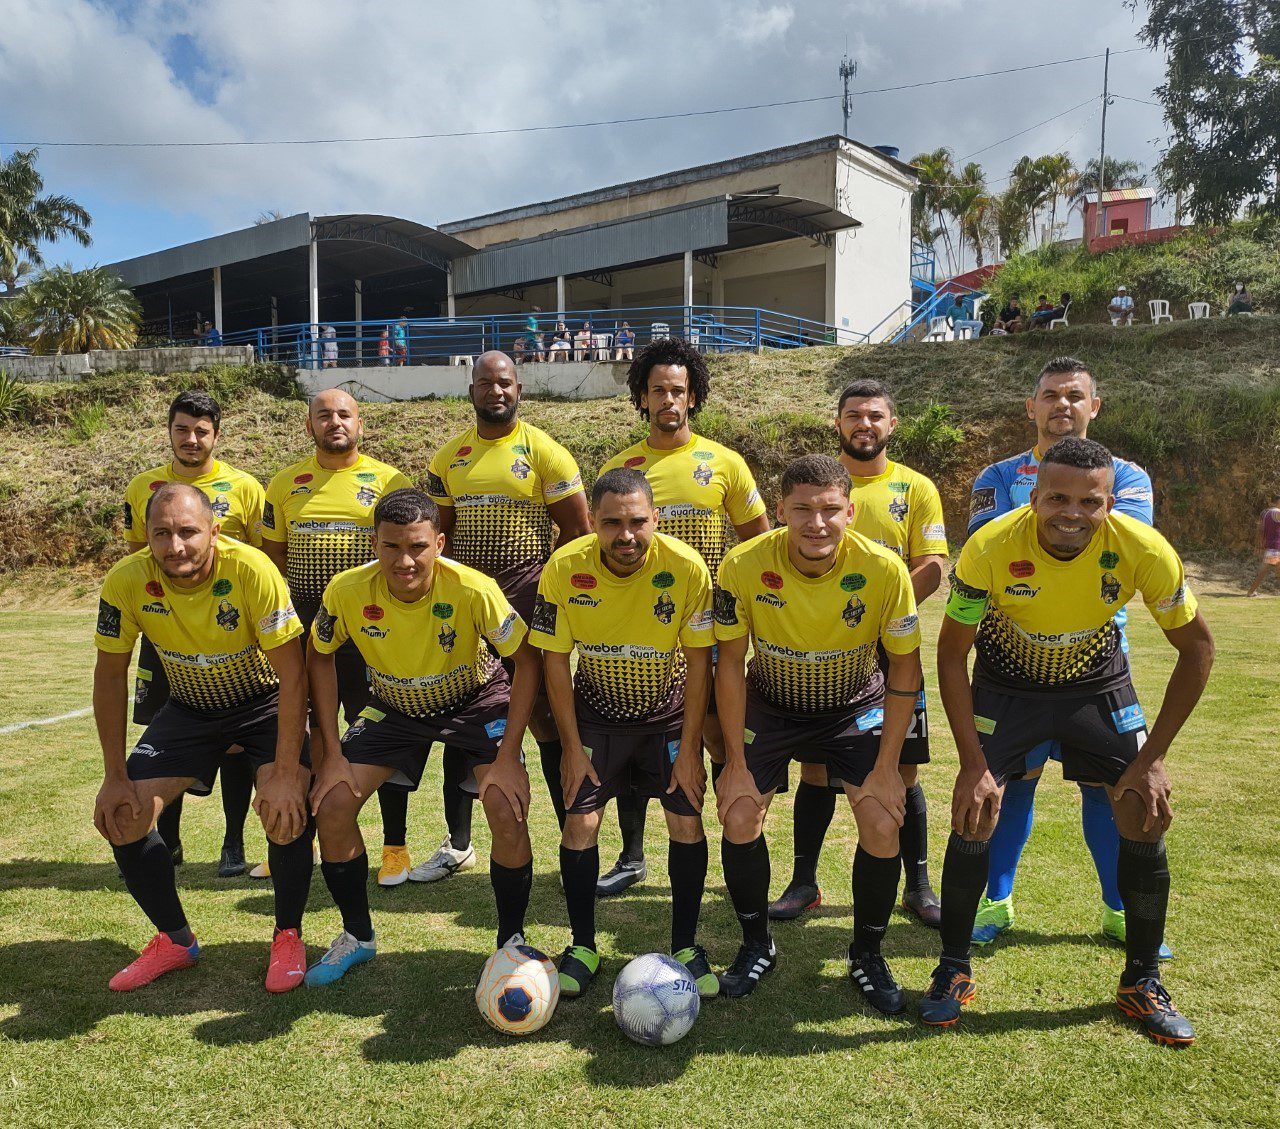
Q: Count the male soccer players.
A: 11